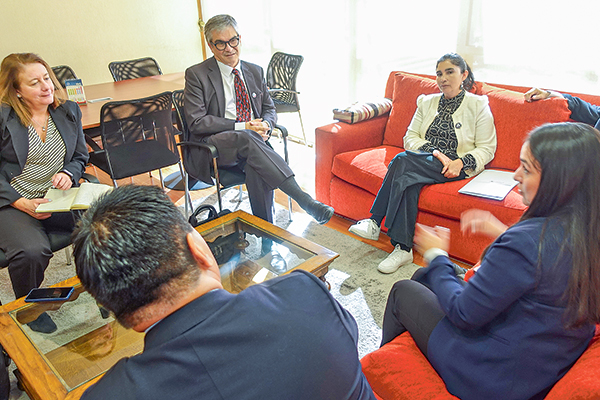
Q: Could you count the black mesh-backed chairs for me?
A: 5